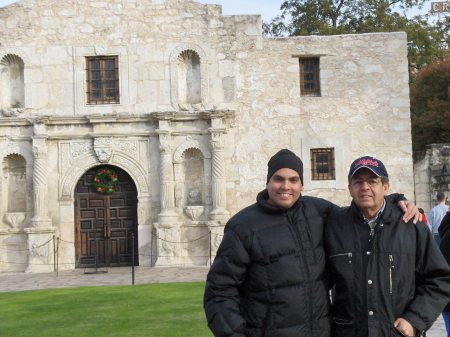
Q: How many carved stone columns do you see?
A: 3